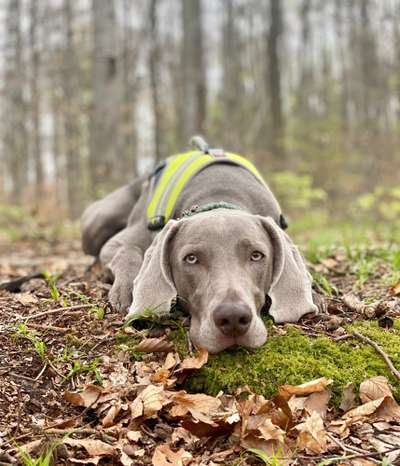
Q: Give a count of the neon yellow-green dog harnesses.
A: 1